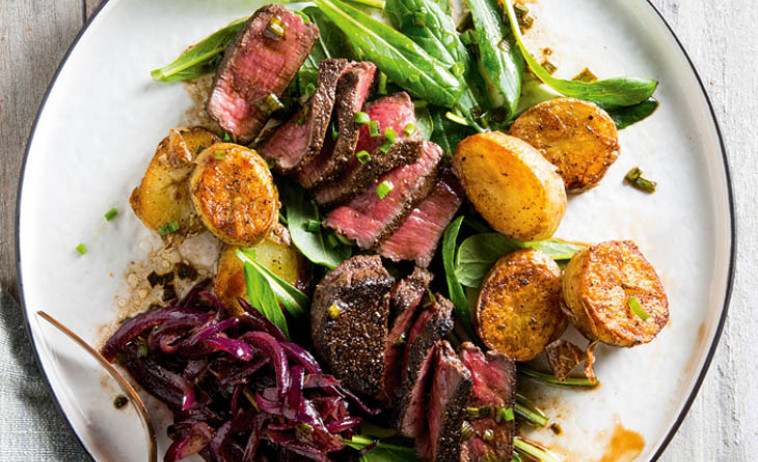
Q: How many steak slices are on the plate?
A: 11